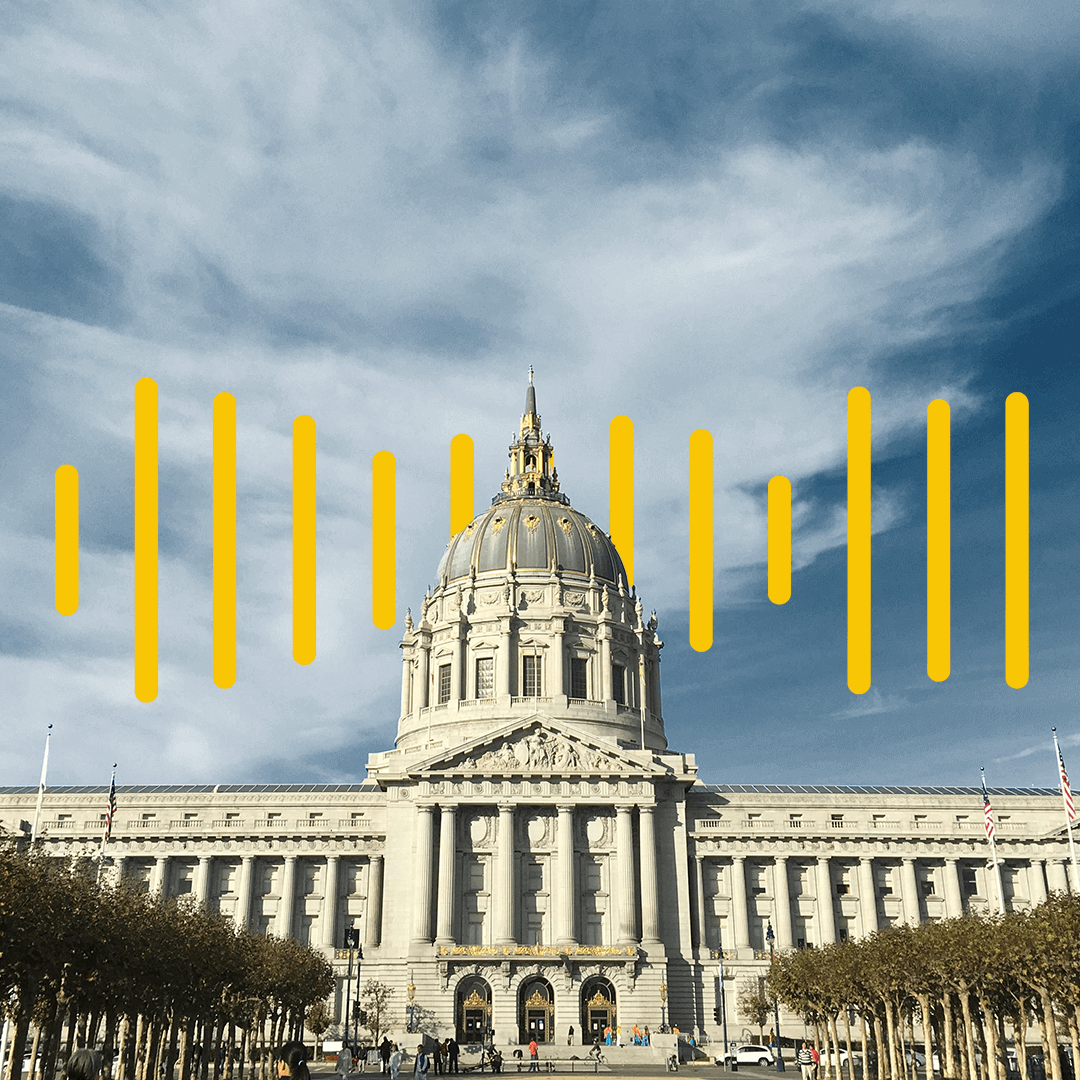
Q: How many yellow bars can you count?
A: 12